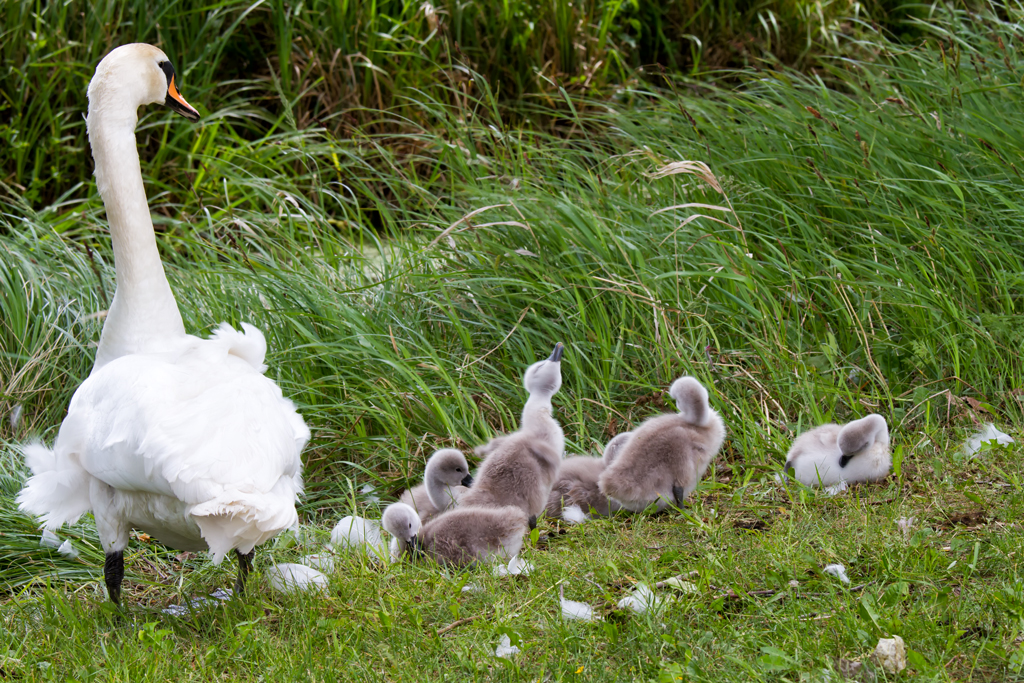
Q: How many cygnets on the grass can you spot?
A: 6